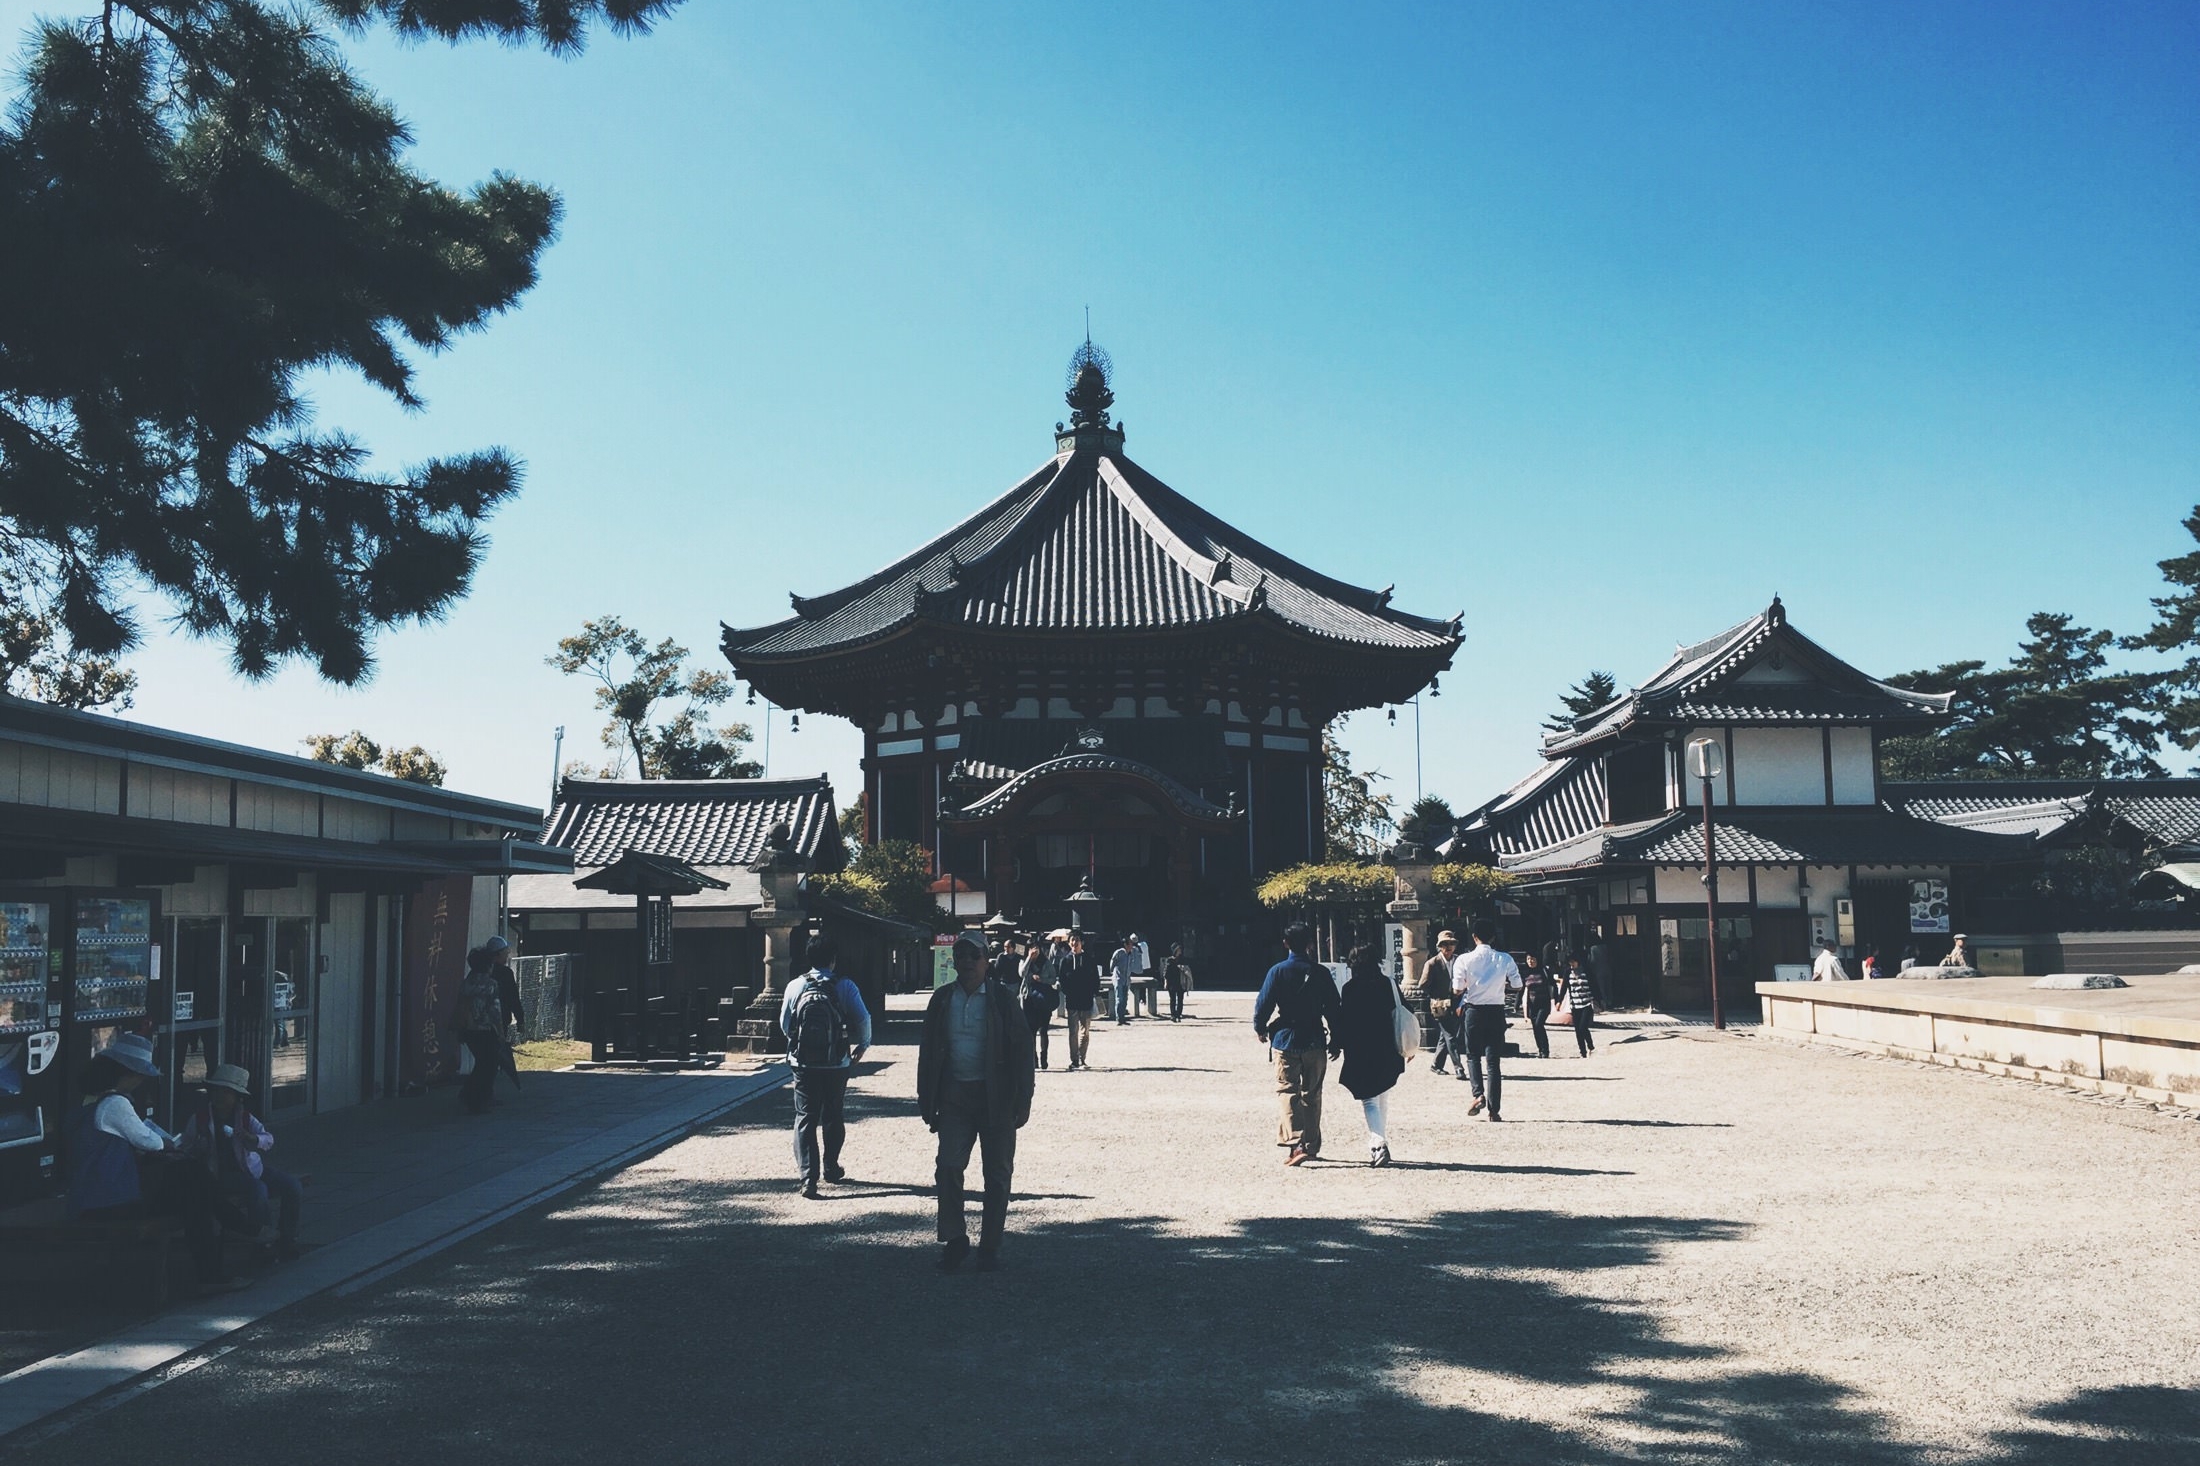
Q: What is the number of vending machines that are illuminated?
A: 2